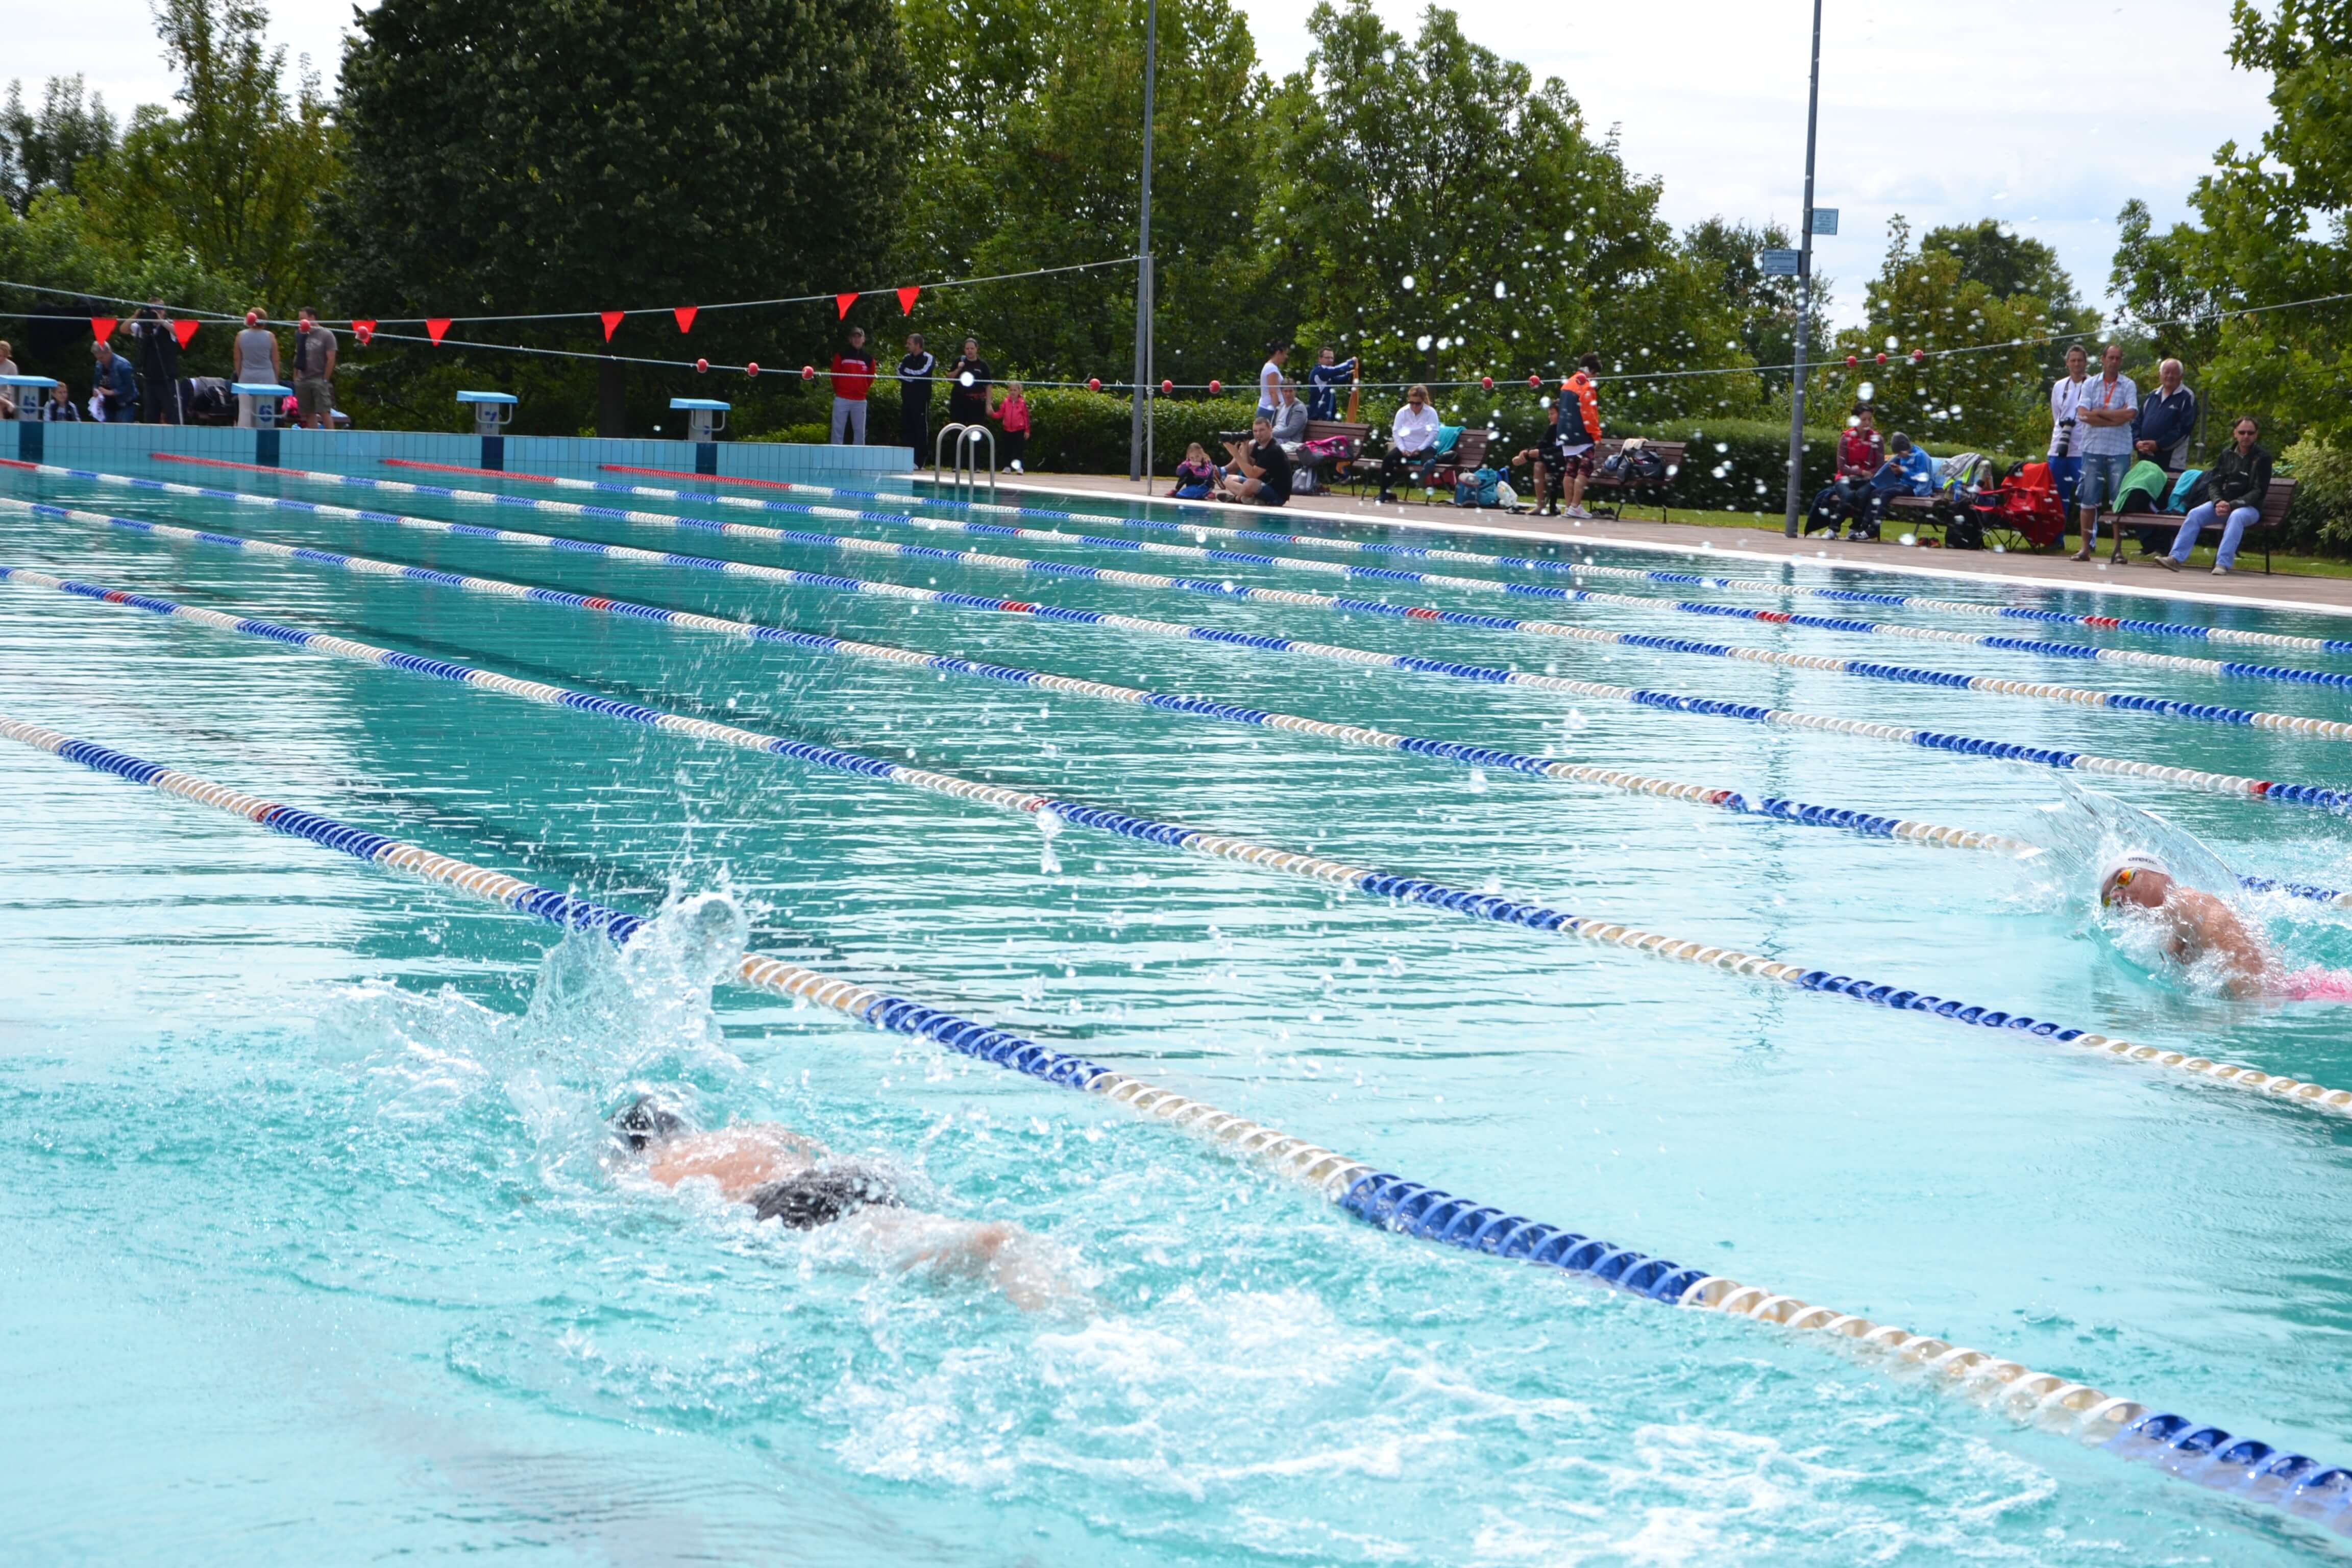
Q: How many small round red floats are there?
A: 15